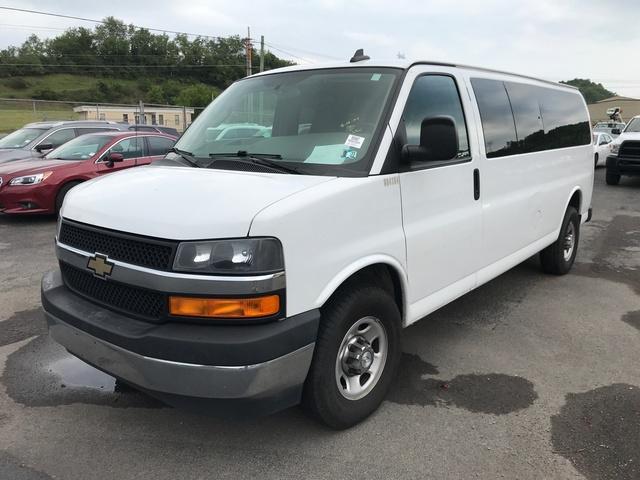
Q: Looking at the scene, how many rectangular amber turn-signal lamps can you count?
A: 1